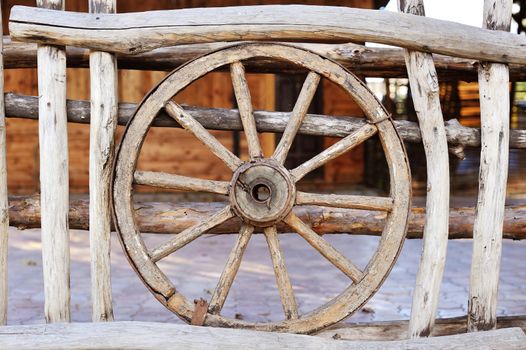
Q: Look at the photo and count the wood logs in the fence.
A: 11